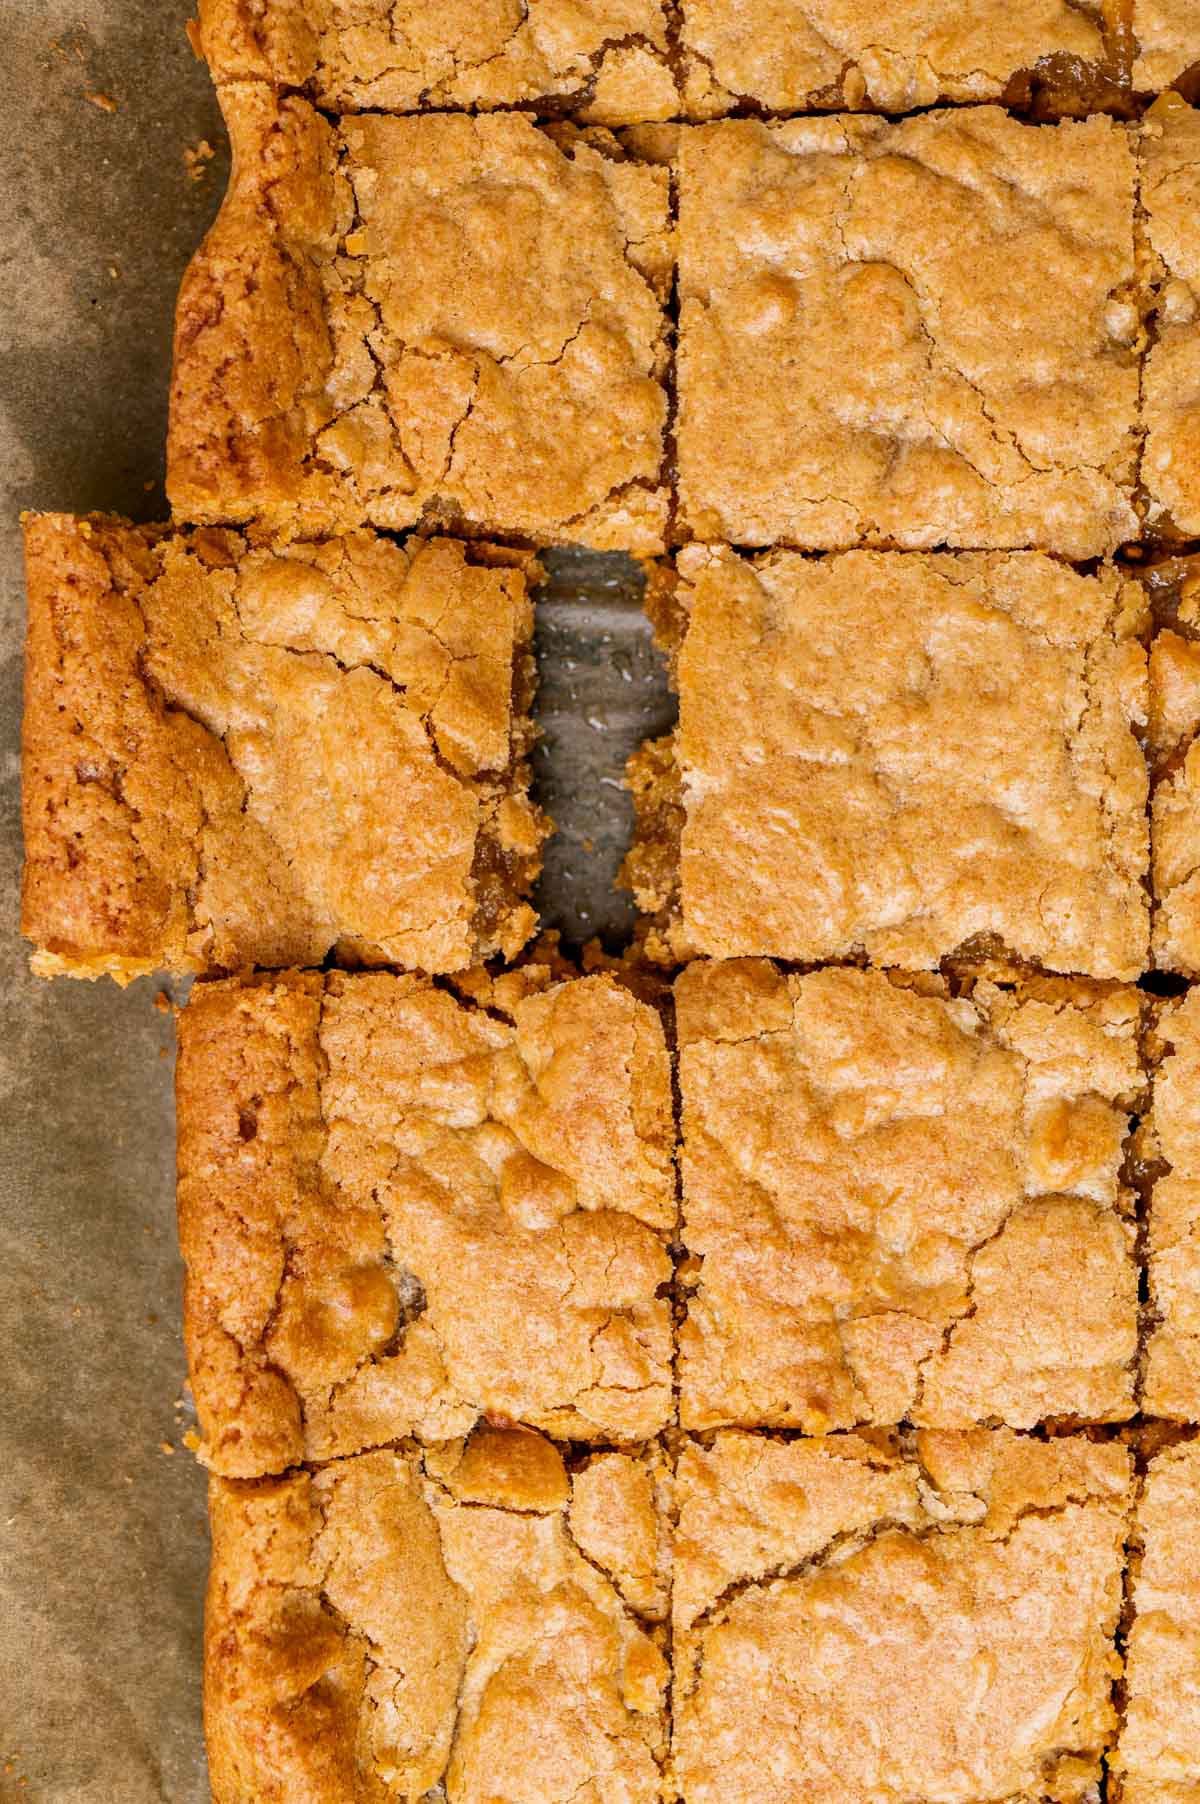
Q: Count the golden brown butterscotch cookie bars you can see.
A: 15